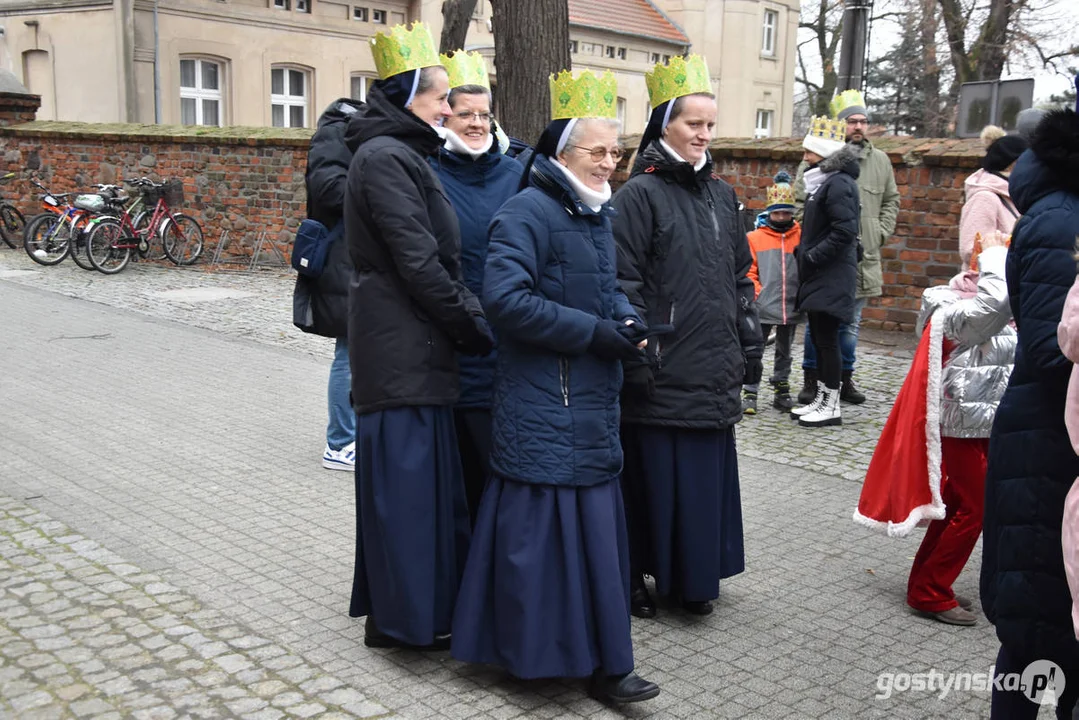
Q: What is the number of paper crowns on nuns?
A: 4